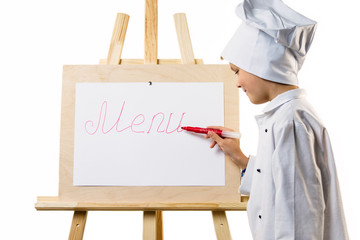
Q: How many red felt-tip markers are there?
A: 1